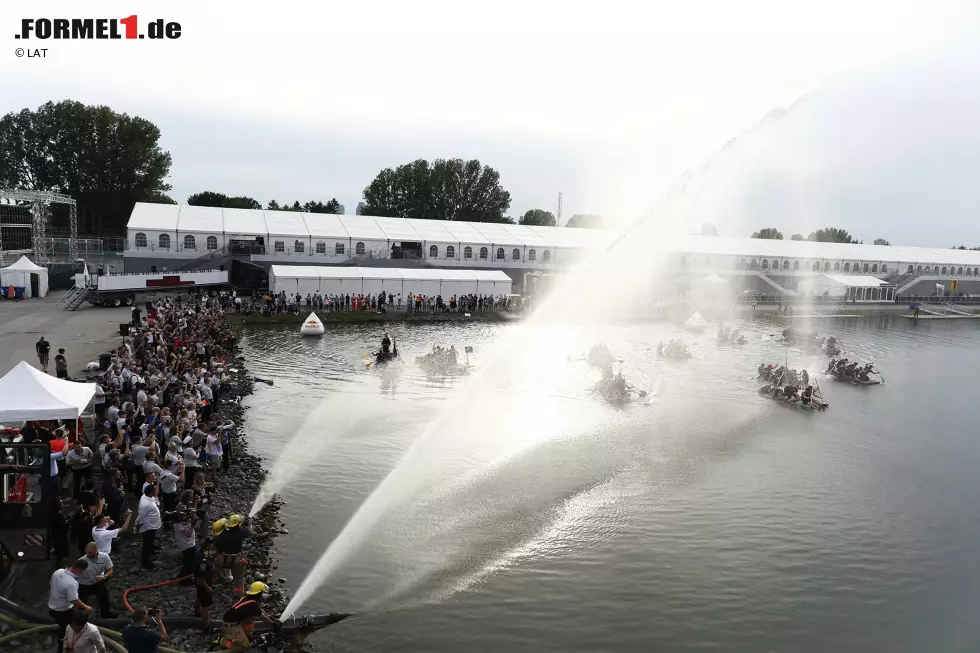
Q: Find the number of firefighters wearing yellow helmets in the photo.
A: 3